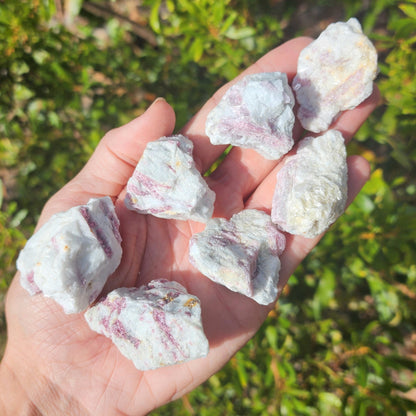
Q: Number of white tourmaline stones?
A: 7